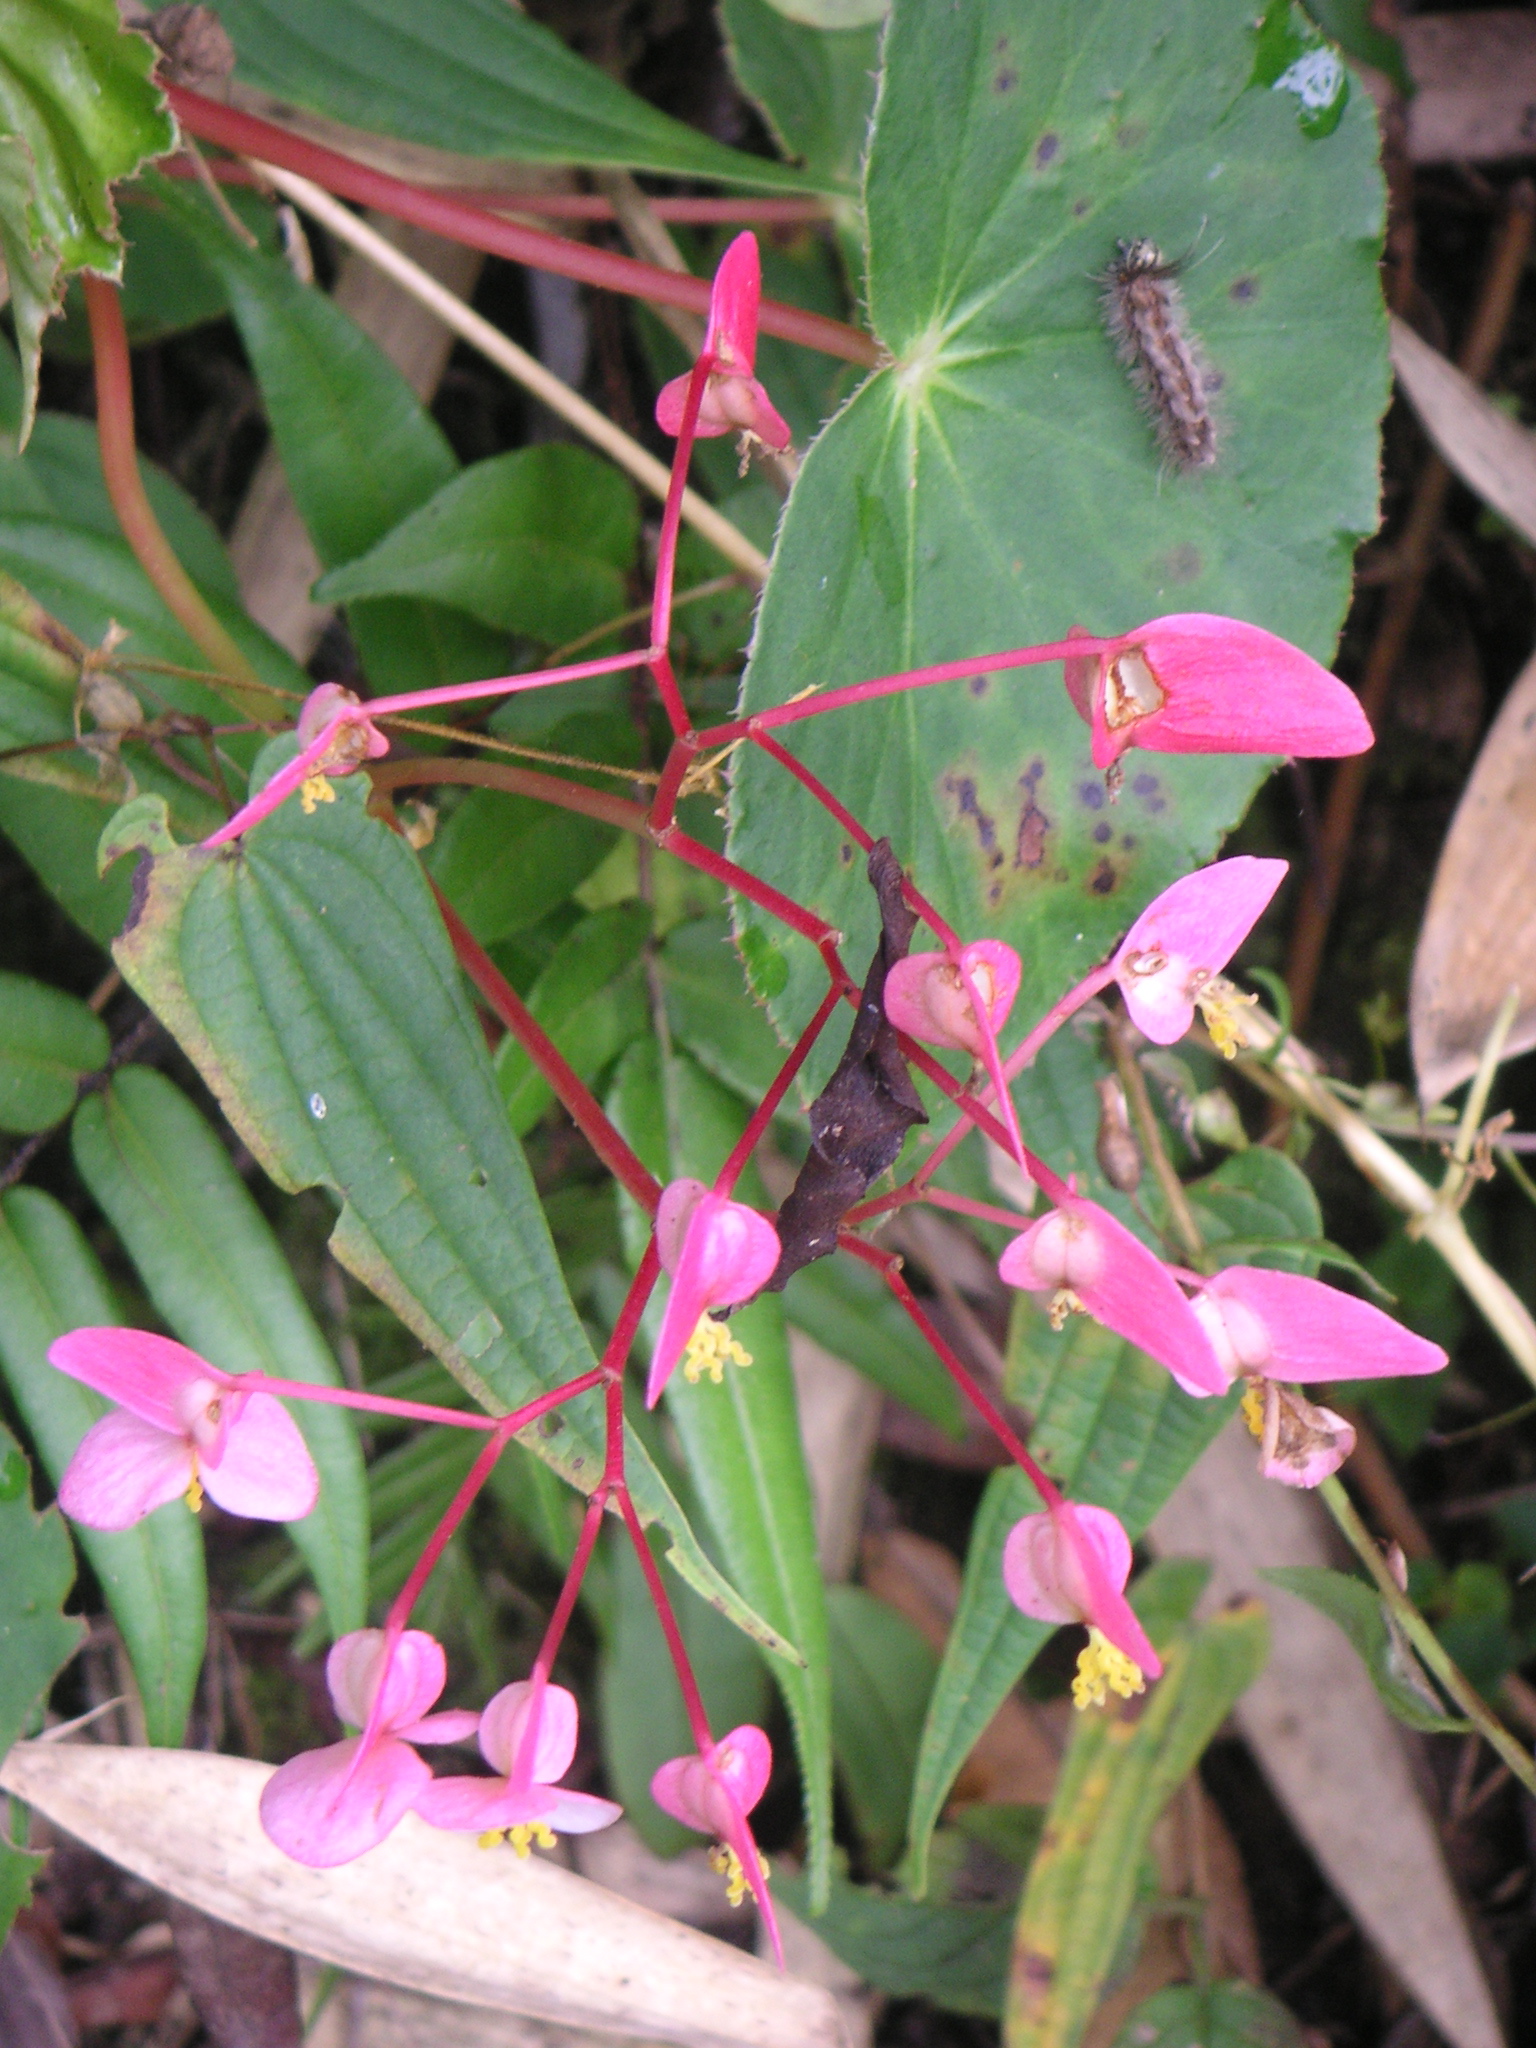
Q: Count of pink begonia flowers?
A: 13